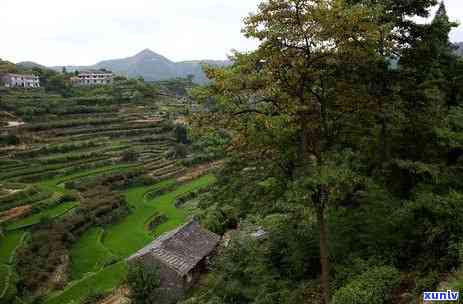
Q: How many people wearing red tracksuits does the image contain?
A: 0